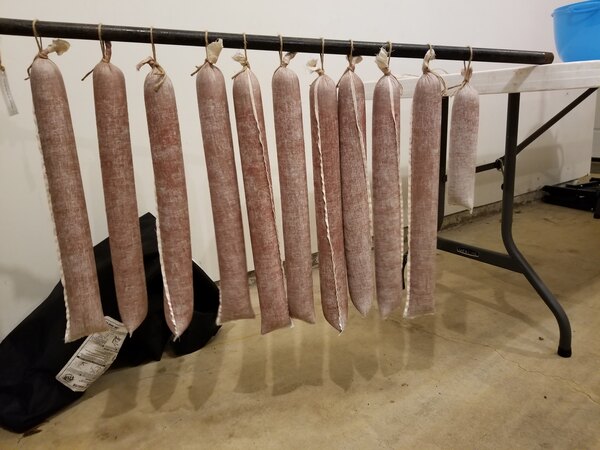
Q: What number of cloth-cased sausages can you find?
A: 11